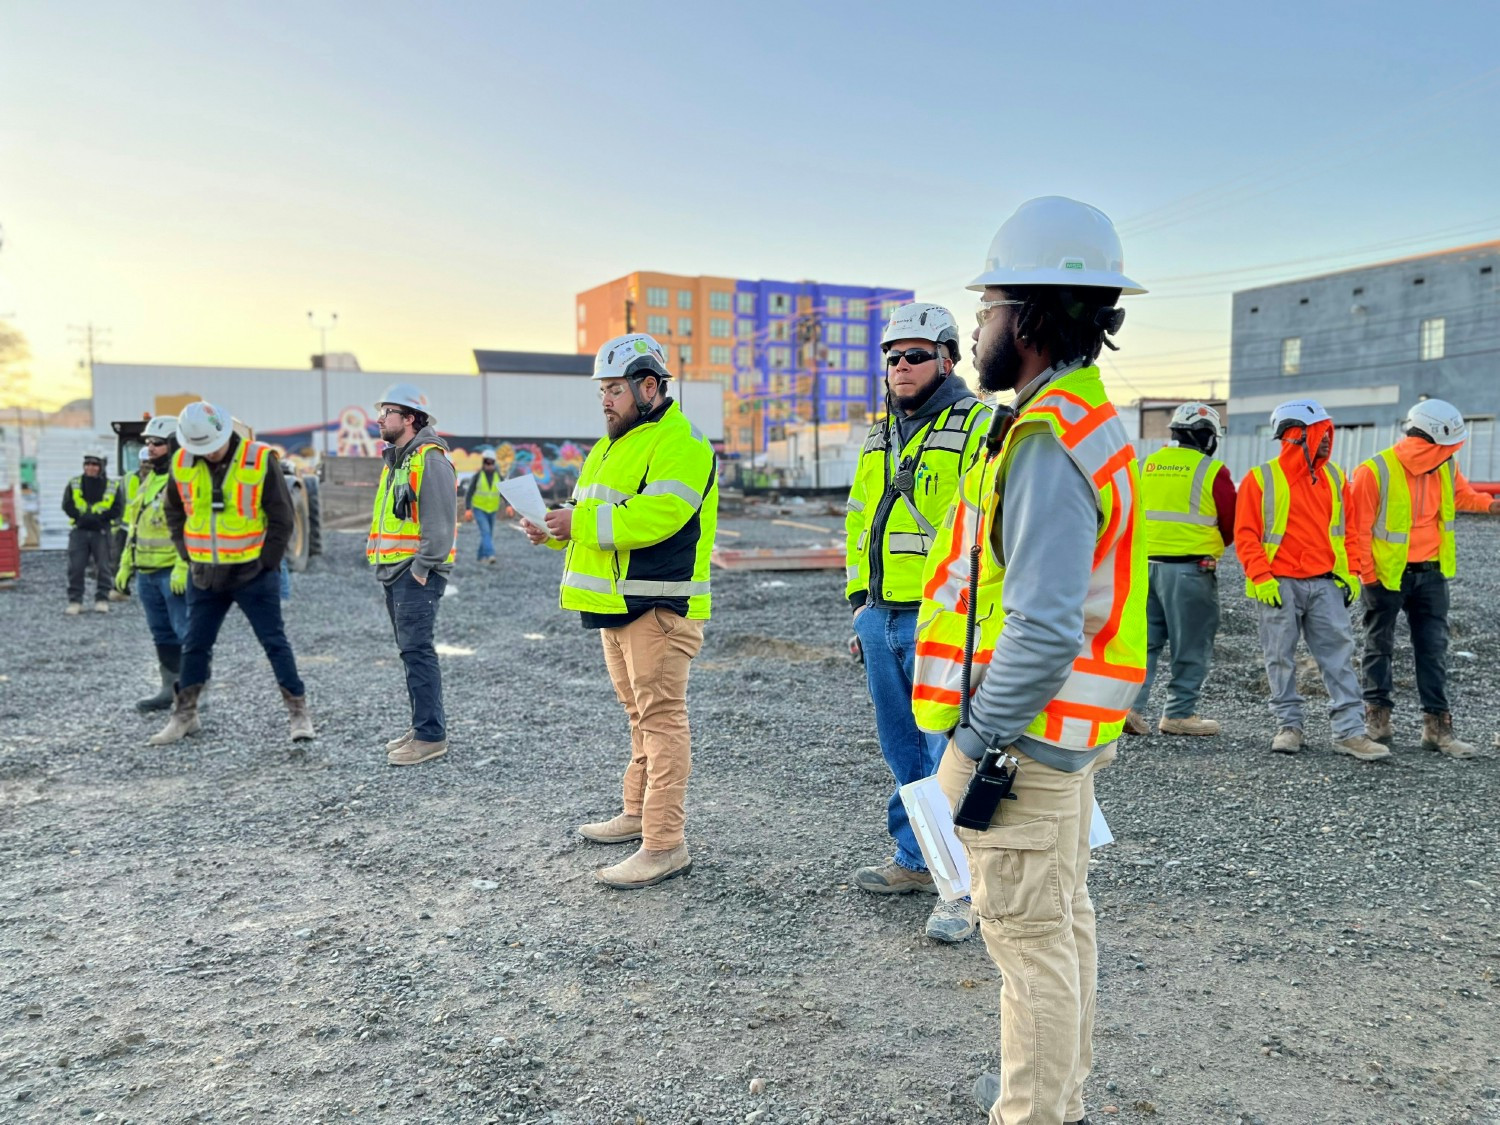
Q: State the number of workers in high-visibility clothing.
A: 12